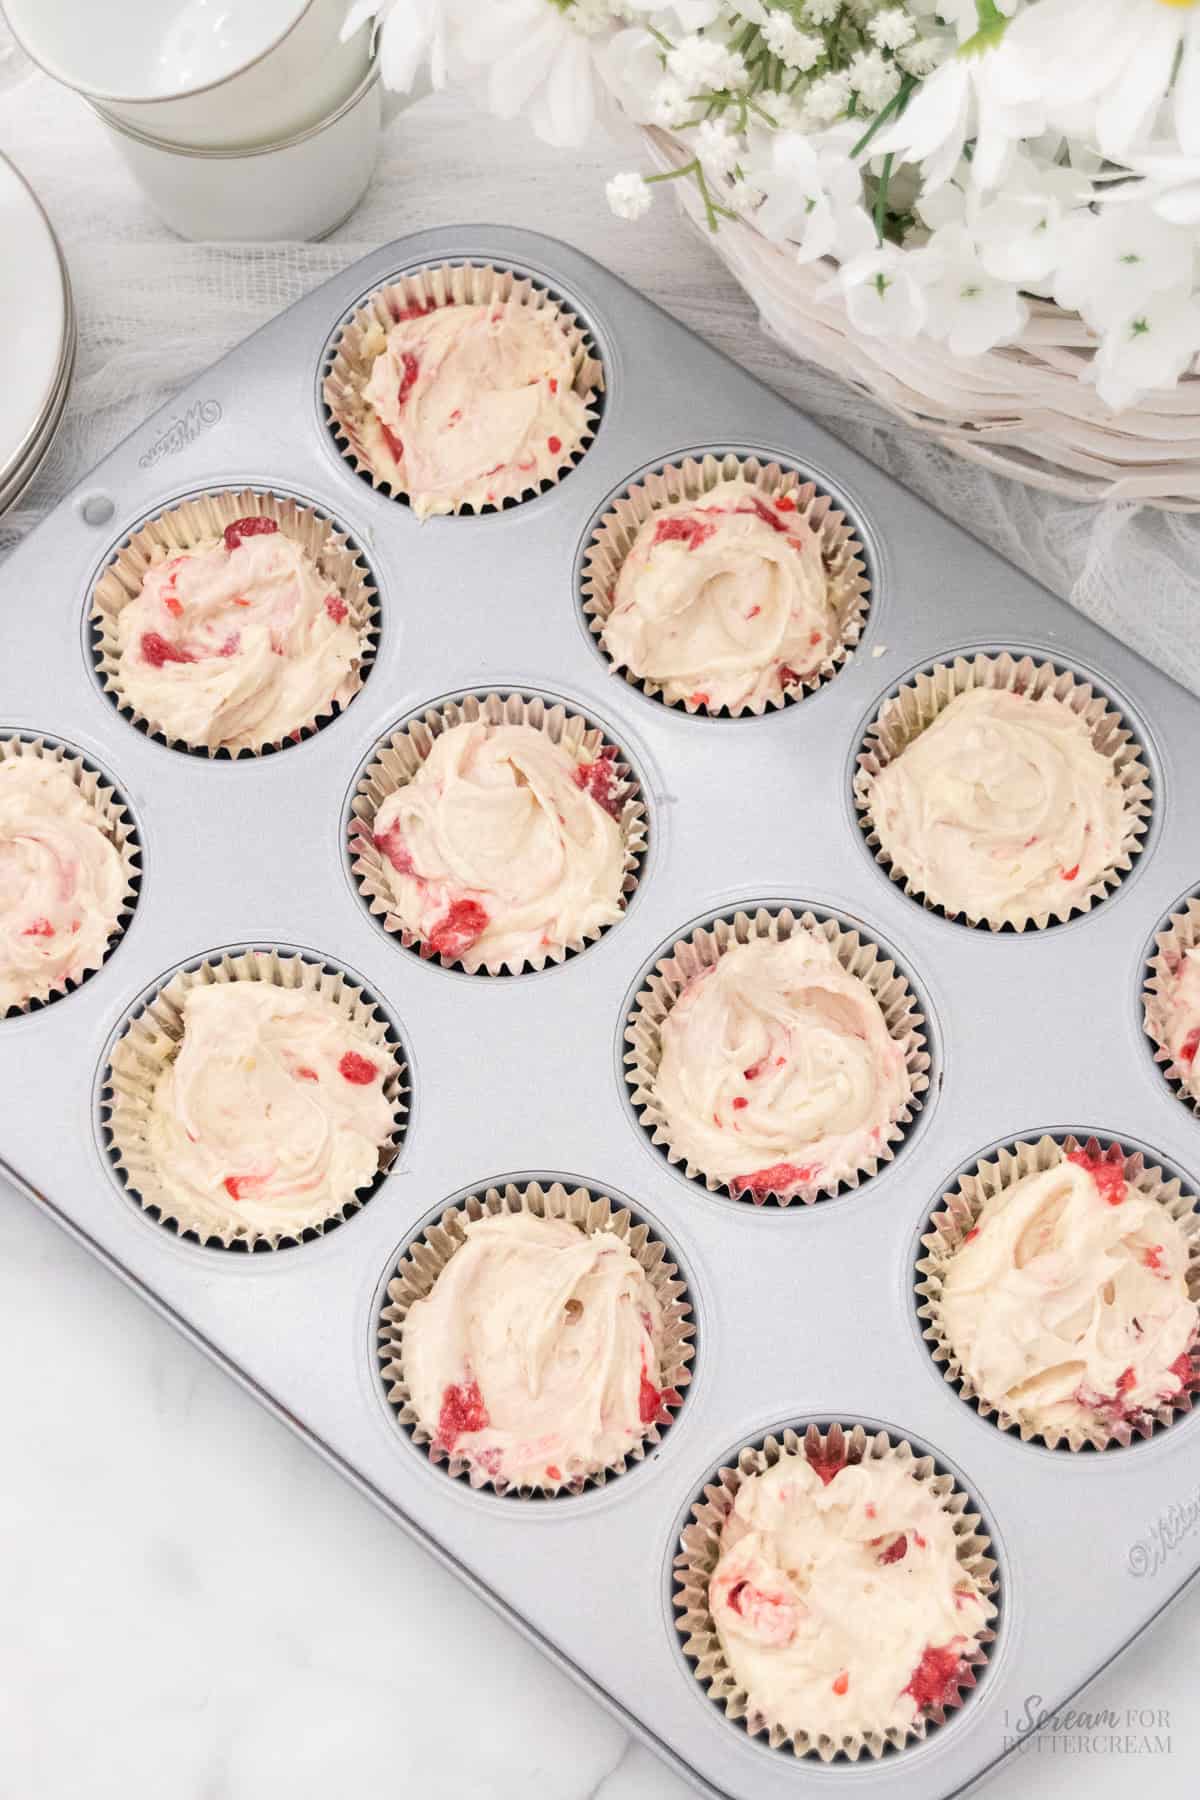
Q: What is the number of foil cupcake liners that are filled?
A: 12